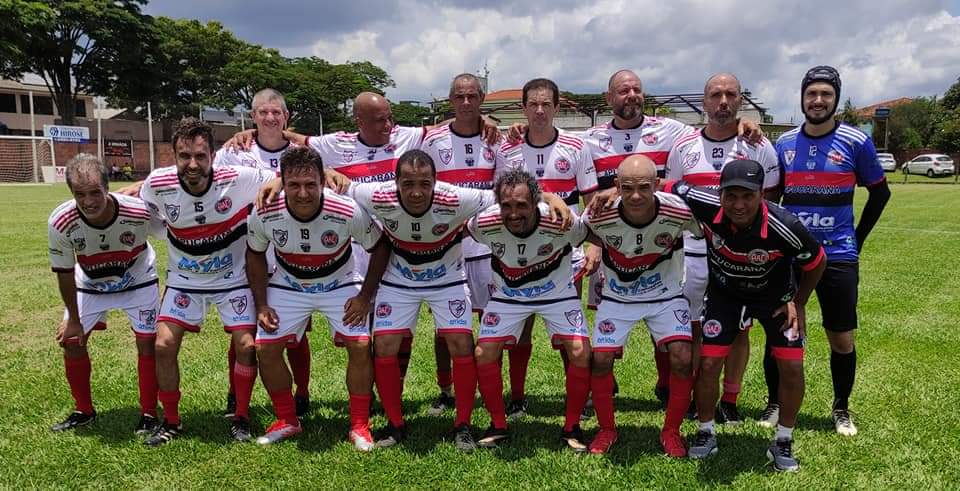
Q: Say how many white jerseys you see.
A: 12